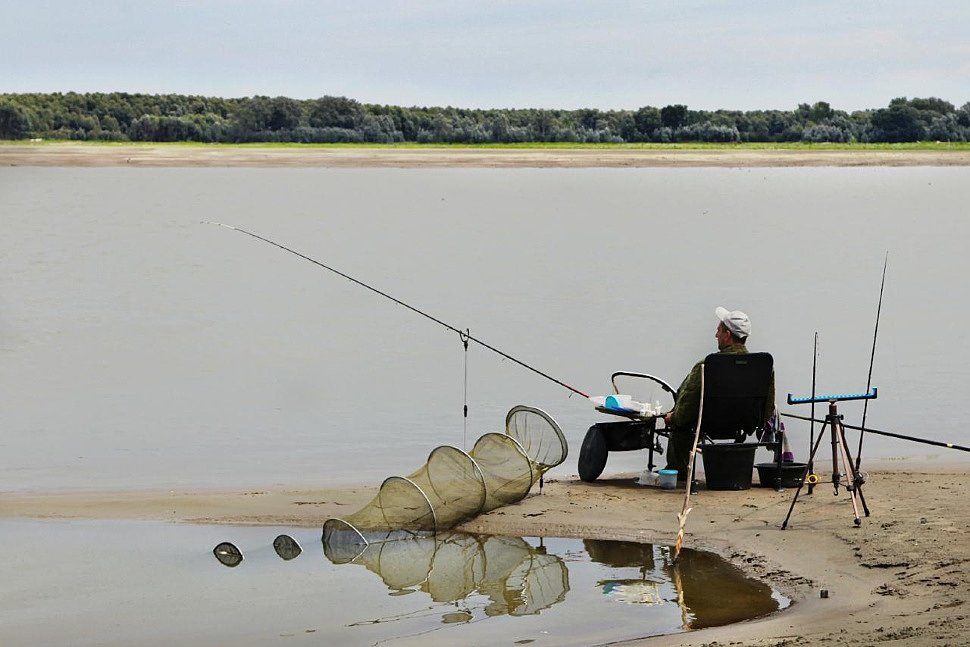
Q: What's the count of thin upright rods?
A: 2